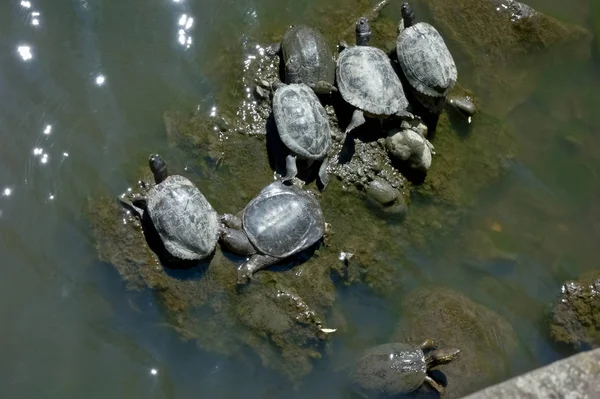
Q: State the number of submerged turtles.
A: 1